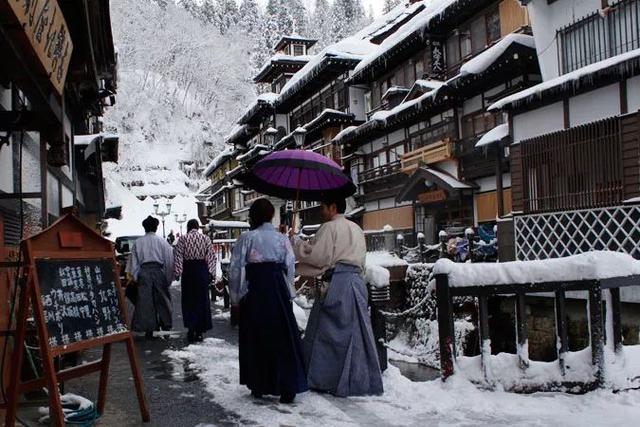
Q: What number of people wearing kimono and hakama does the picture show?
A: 4